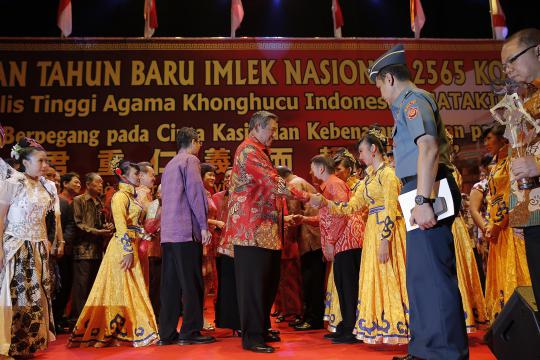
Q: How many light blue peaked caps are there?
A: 1